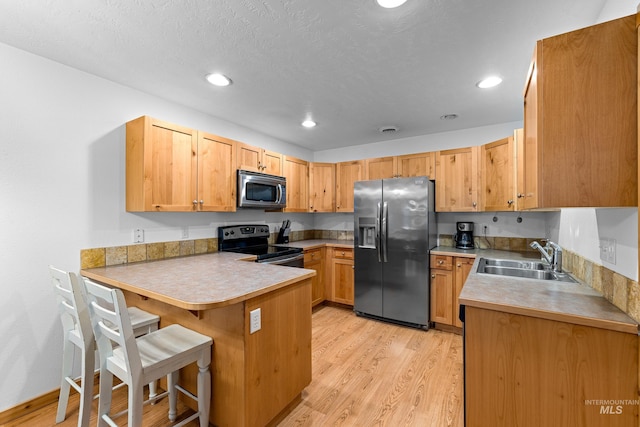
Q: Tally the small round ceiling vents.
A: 2